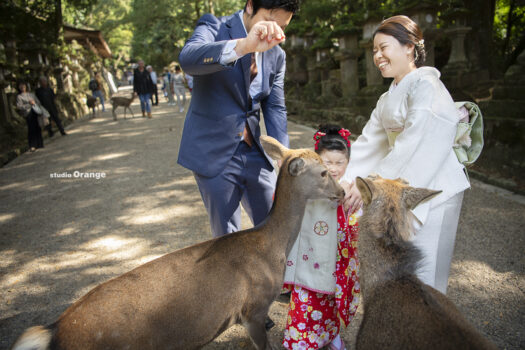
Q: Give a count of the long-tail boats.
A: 0